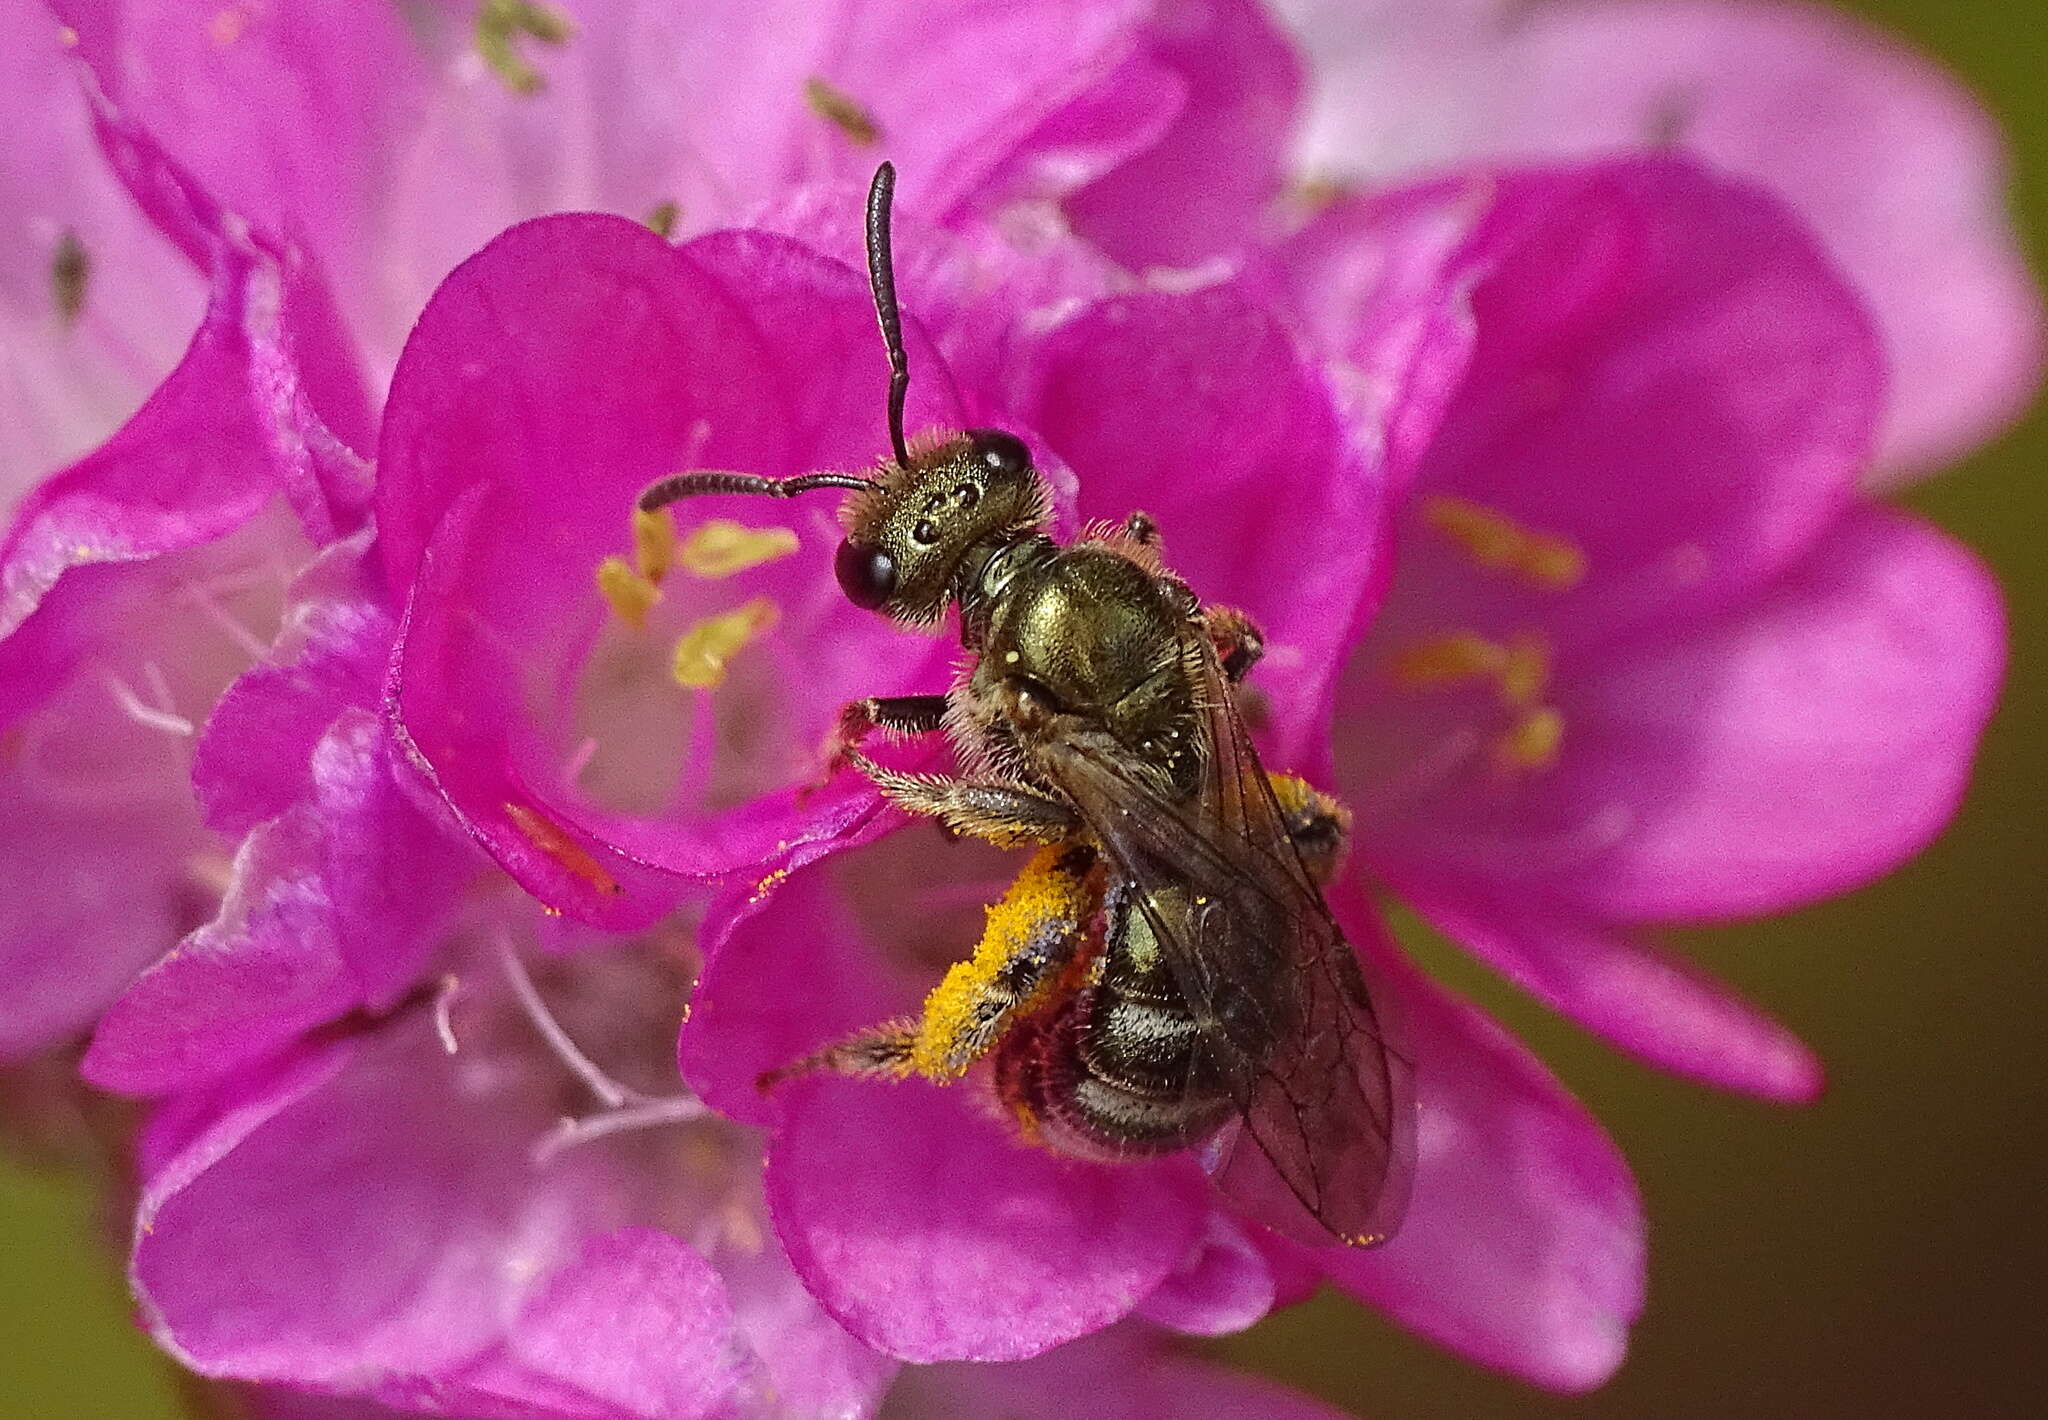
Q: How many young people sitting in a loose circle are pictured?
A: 0